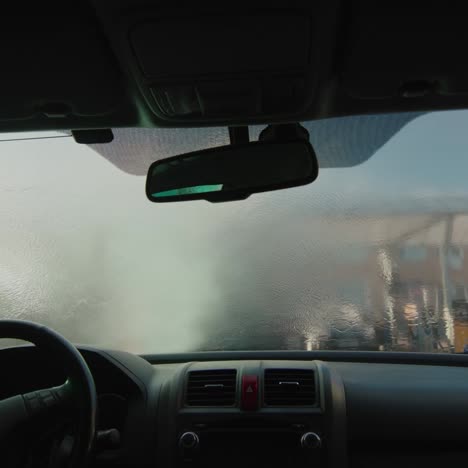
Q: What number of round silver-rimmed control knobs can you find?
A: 2